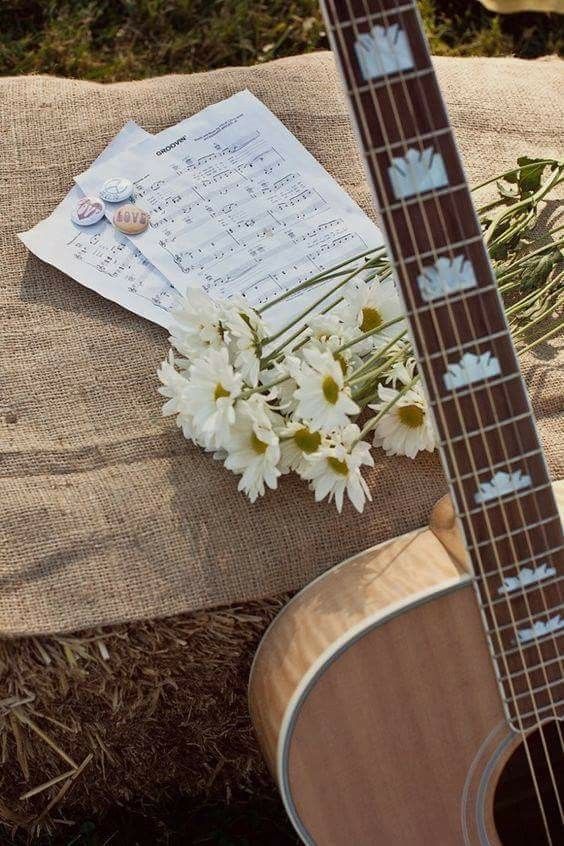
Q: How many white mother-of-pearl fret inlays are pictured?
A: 7